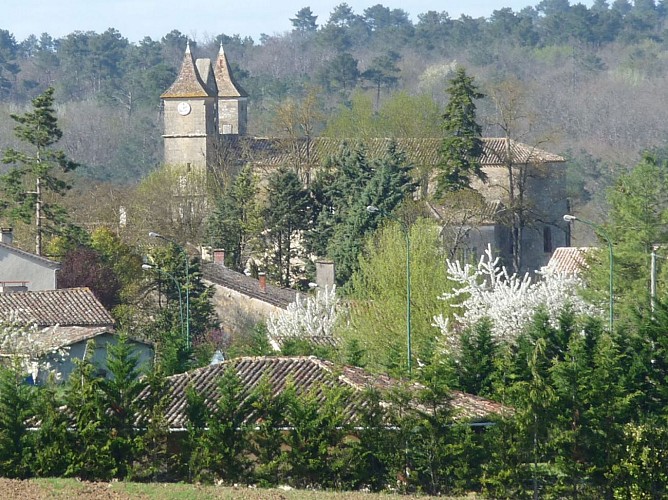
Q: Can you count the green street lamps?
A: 4